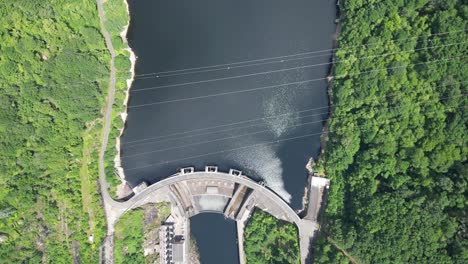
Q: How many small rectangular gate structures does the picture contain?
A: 3